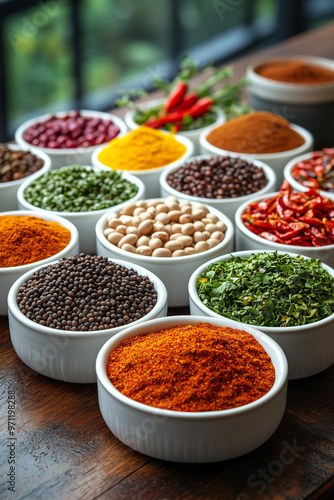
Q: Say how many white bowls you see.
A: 14